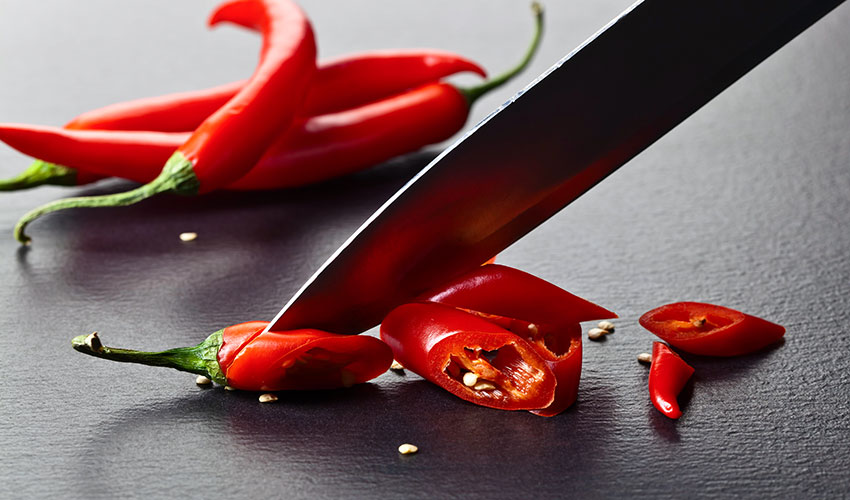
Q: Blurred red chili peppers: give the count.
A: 3